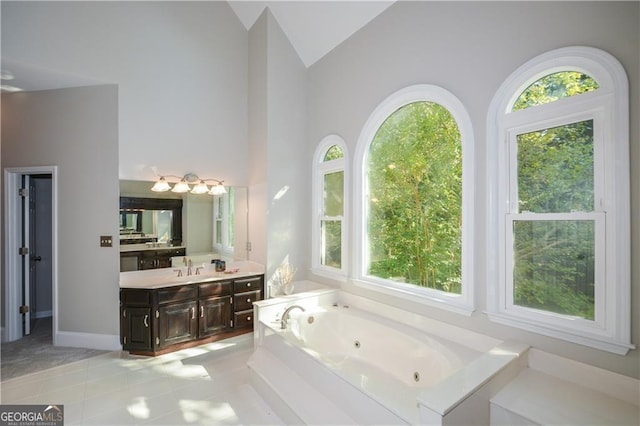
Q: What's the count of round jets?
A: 2